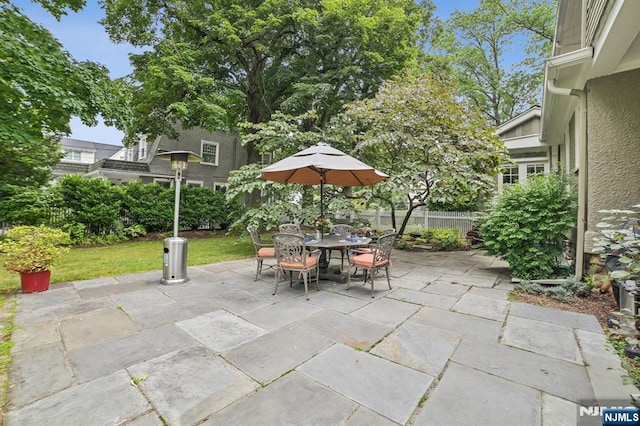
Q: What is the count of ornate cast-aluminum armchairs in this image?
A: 6